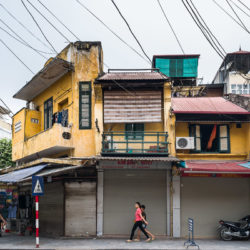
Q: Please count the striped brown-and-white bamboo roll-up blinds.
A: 1